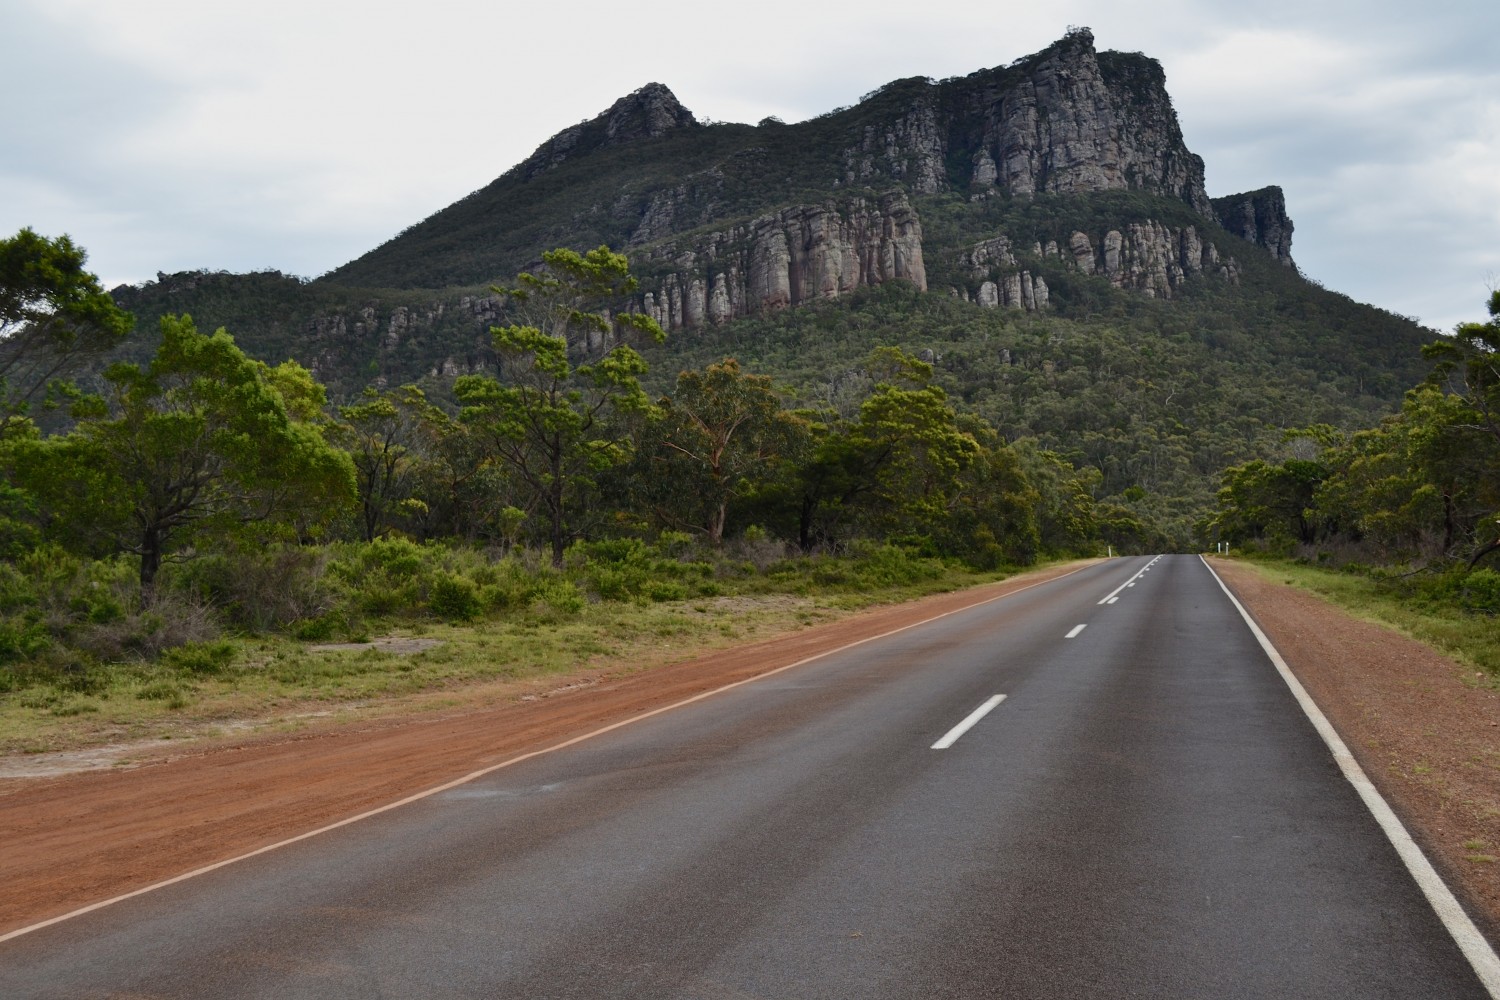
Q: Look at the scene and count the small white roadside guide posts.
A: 3